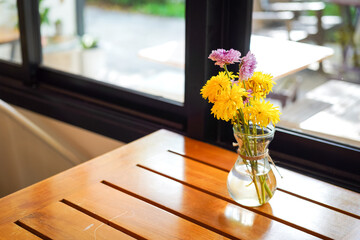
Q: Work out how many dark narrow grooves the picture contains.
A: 5